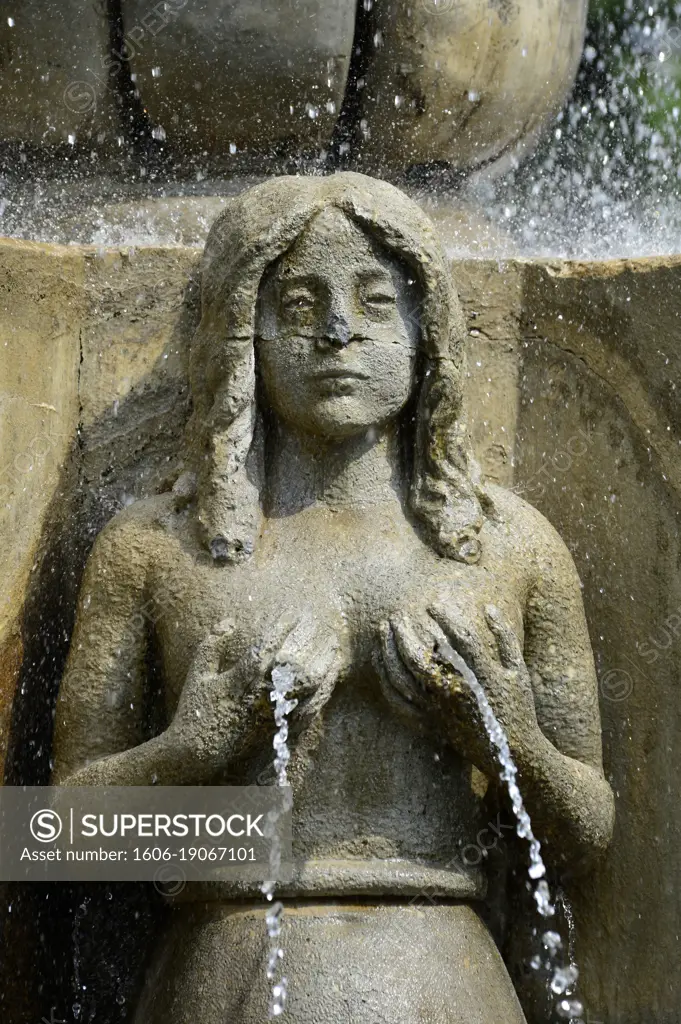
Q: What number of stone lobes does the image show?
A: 3